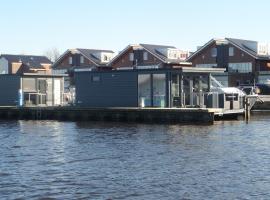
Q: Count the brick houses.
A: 4